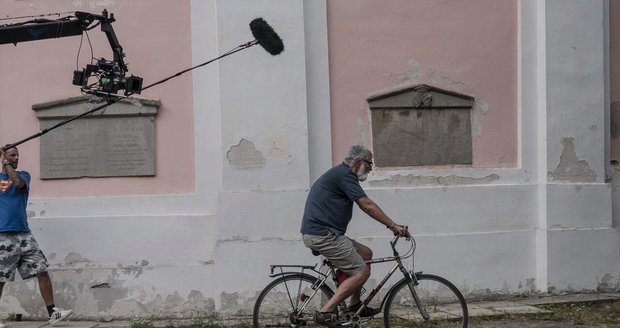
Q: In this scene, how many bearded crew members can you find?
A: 1